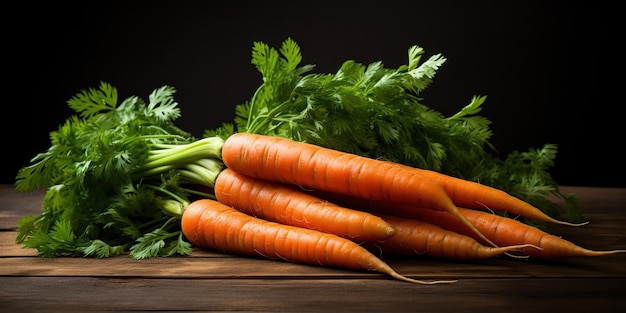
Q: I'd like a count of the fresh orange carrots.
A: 6